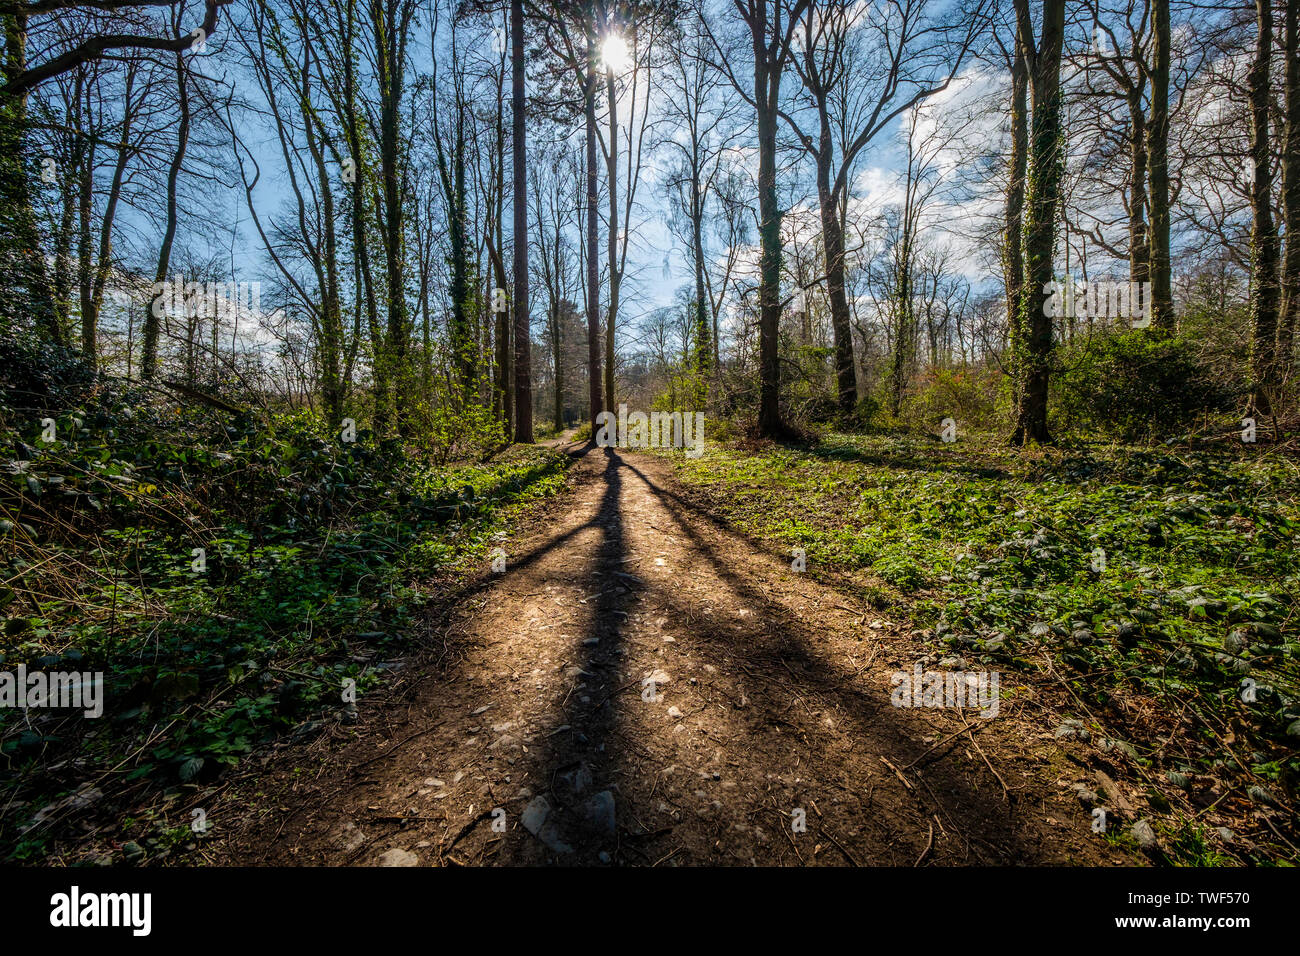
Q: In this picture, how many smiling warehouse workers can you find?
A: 0